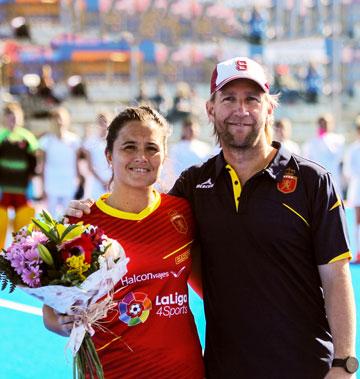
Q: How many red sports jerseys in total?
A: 1